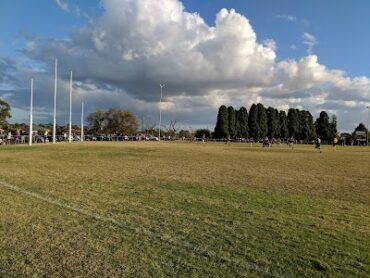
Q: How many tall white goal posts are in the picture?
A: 4